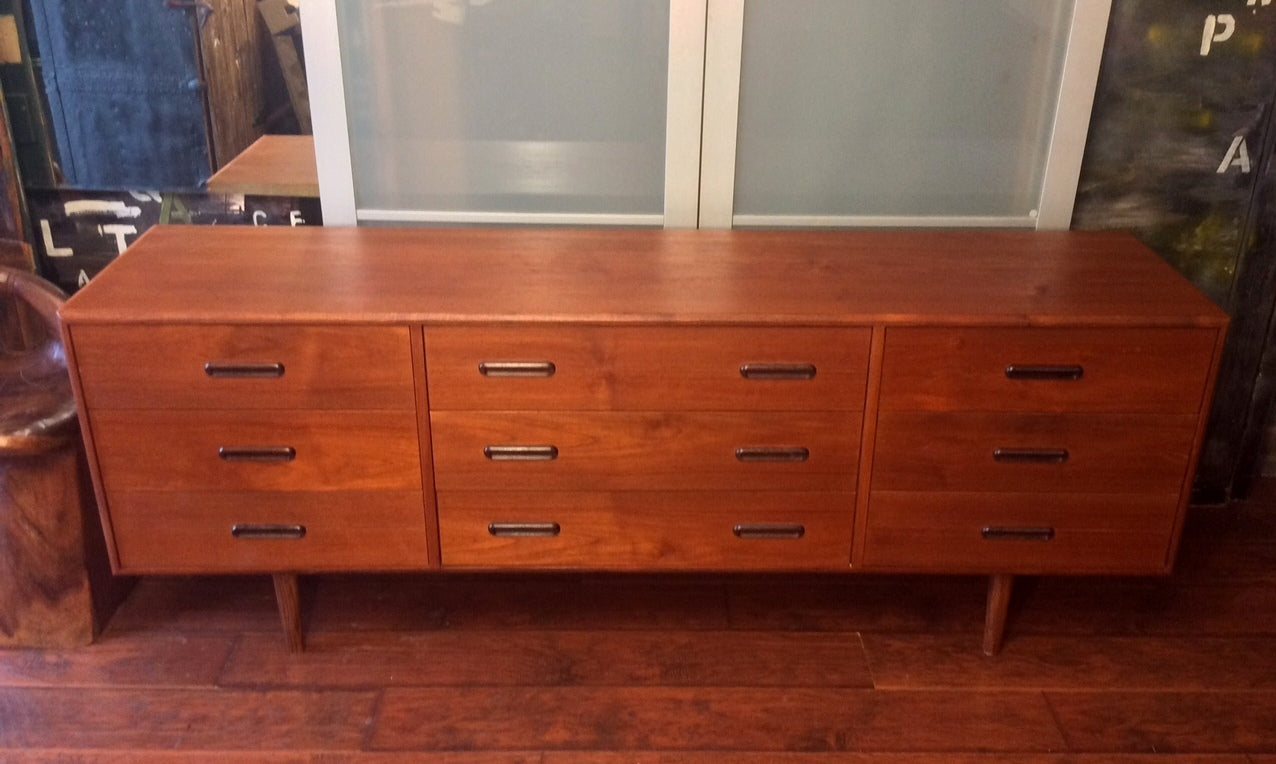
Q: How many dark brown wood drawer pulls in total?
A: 12